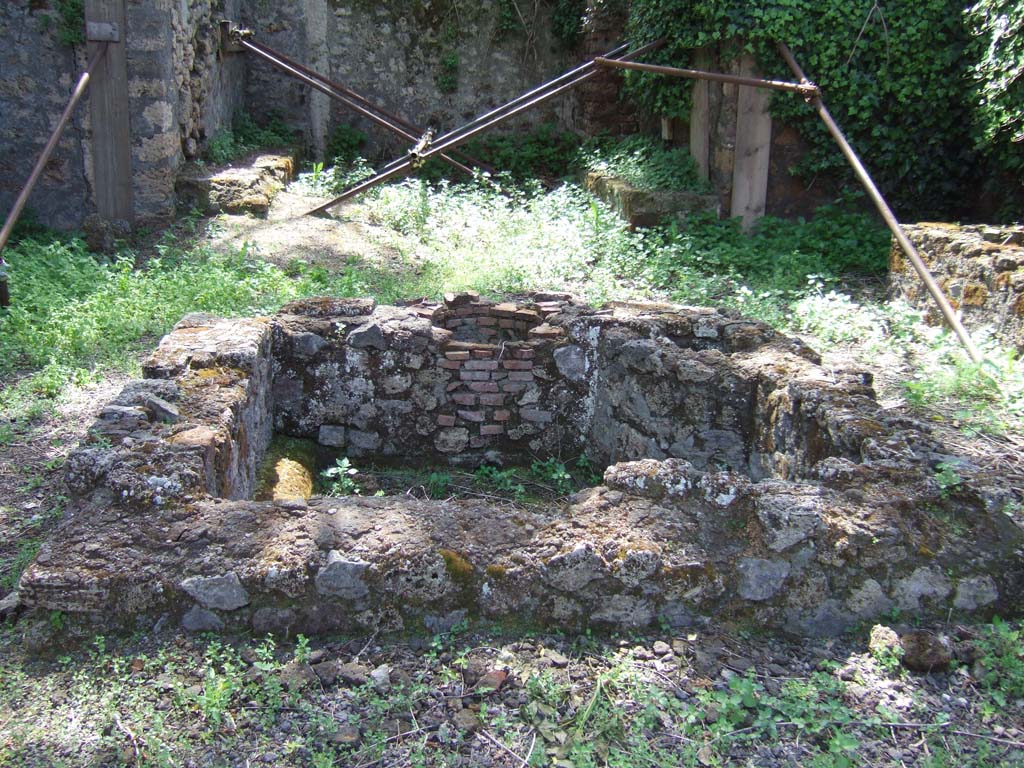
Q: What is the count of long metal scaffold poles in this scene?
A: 7